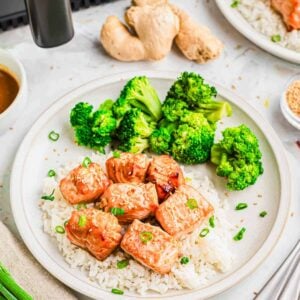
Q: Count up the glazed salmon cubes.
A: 7